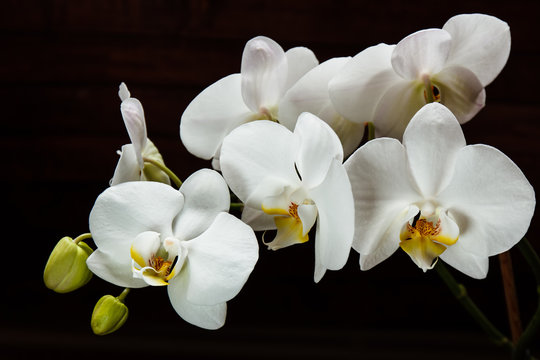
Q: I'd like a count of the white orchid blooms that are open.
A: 7